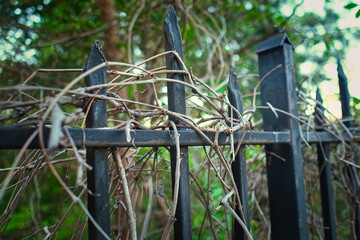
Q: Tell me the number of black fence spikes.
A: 5